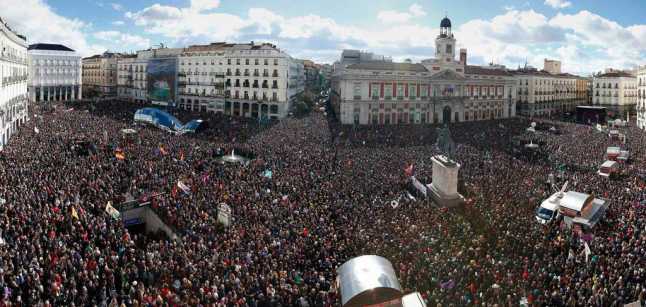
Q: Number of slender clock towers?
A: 1